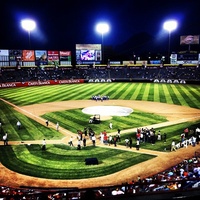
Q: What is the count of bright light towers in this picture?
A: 3